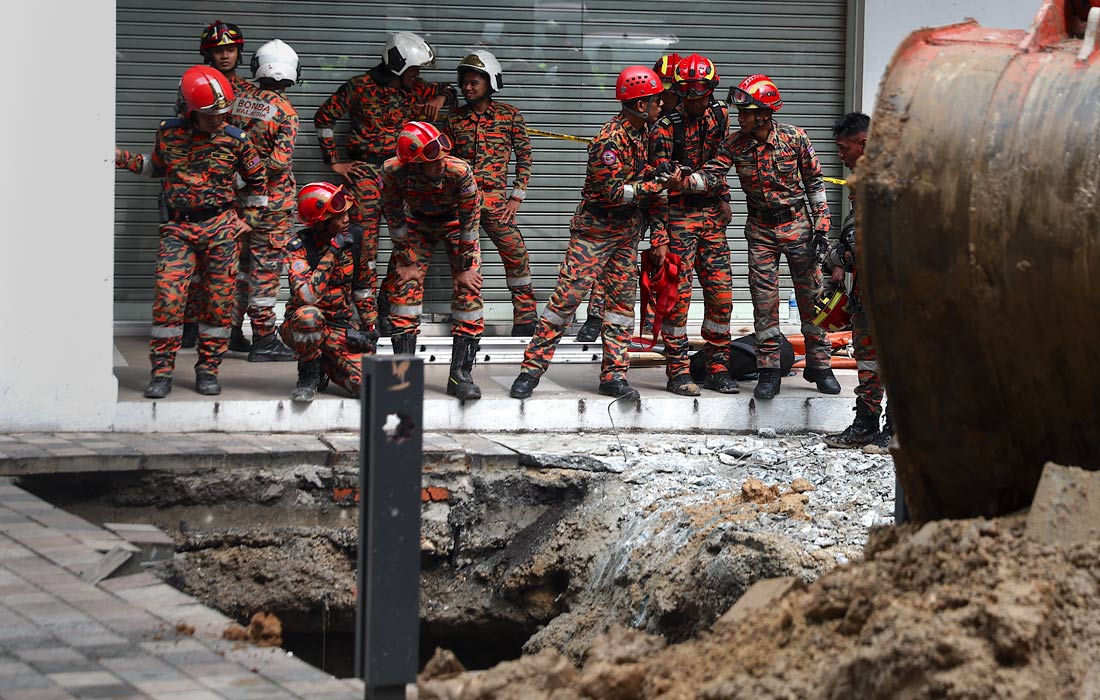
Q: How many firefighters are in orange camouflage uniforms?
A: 12